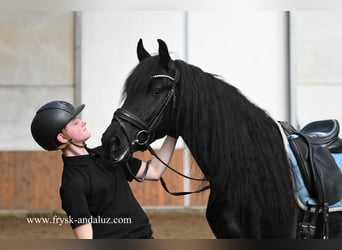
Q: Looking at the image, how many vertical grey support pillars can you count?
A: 3